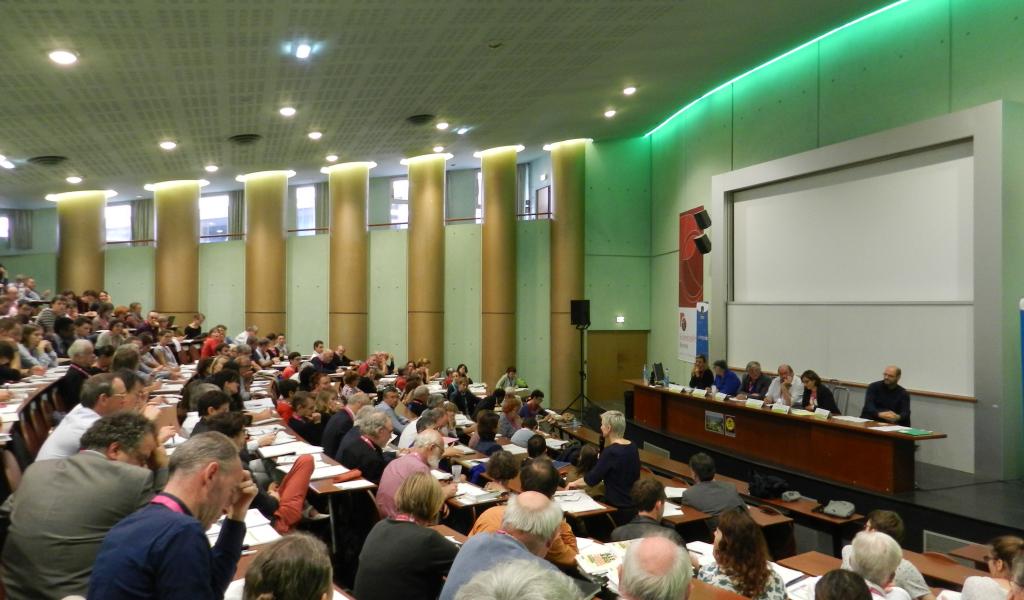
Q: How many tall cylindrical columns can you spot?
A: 7